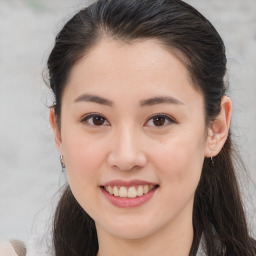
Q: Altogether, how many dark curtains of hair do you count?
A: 2